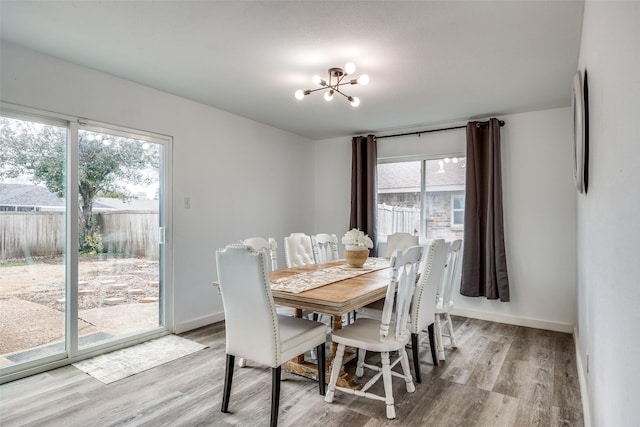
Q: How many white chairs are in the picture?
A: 8